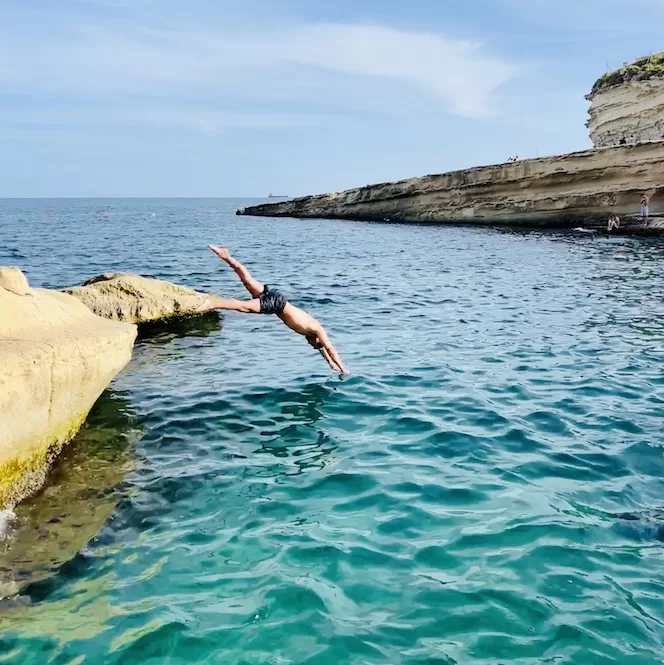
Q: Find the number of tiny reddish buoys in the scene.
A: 3